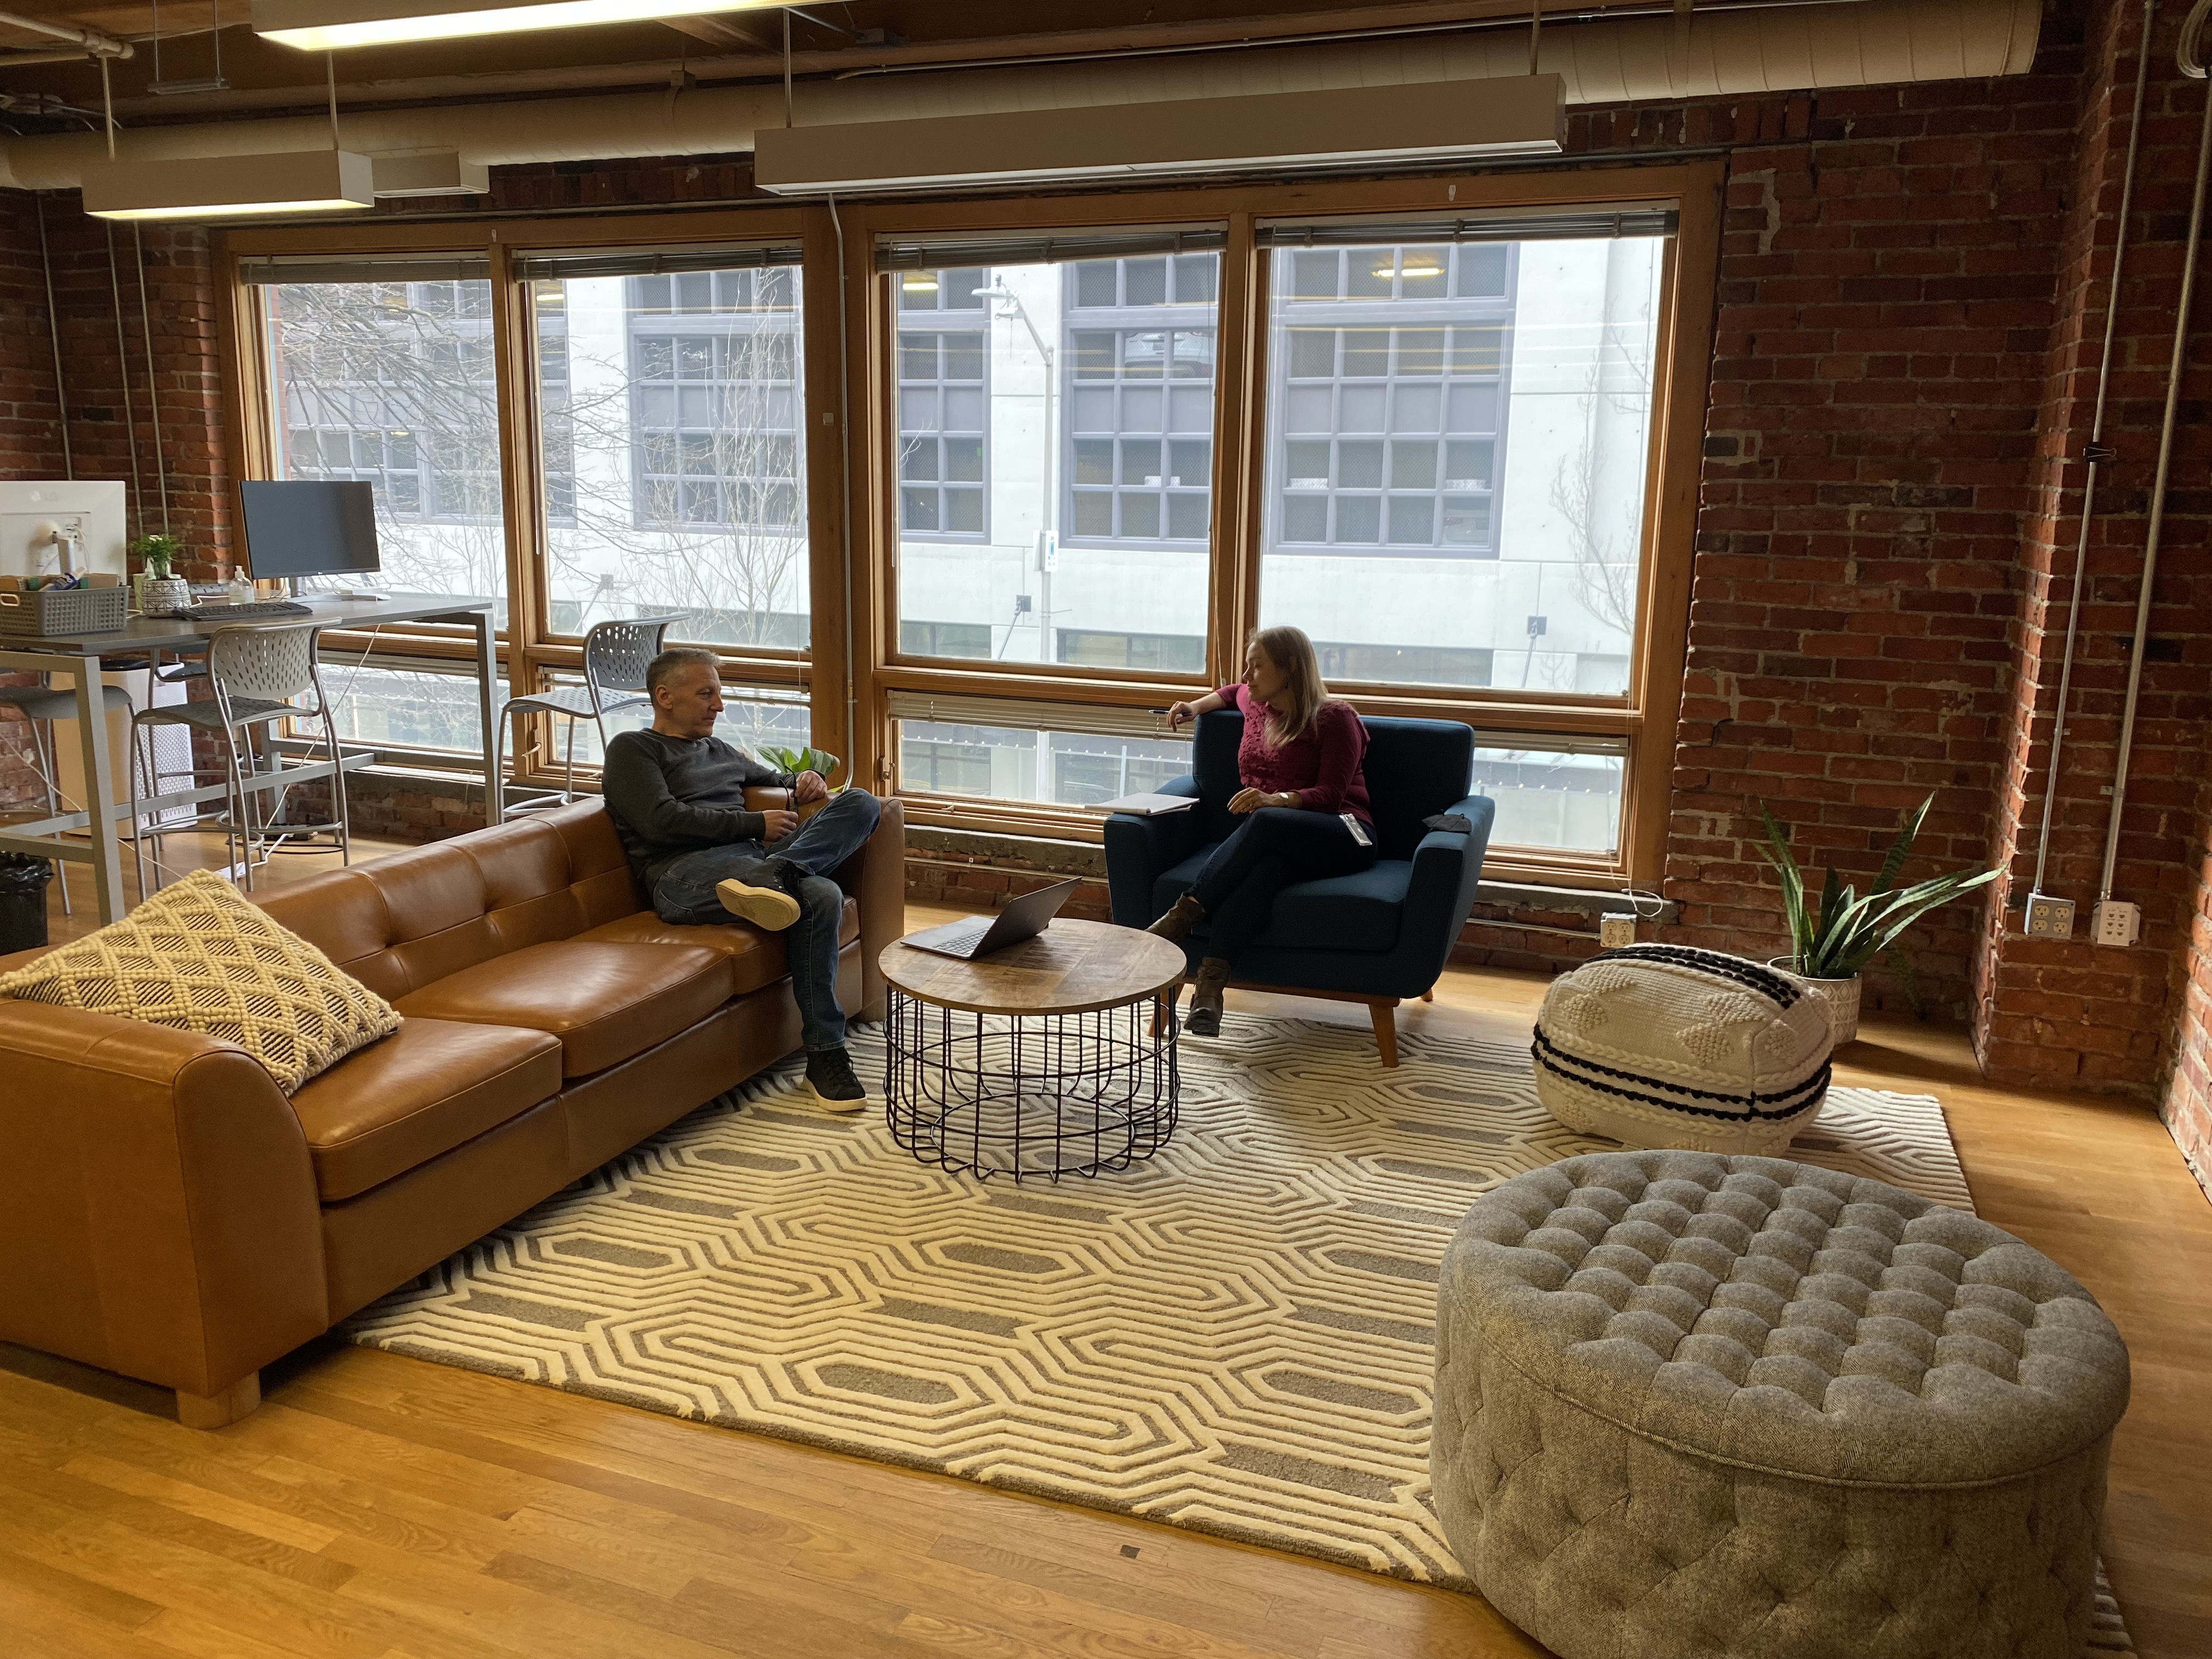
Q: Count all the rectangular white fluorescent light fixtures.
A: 3